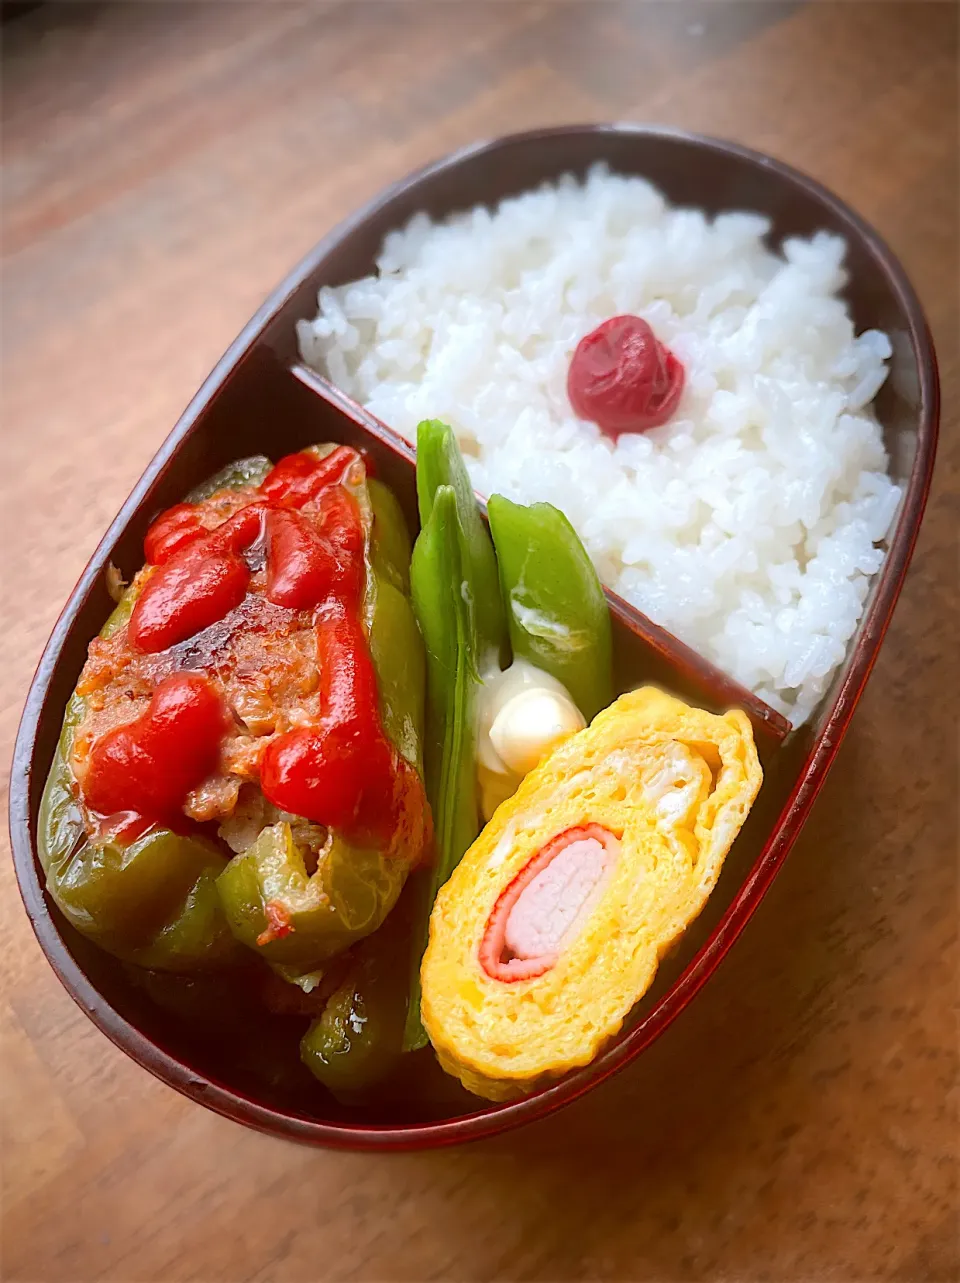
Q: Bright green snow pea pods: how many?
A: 3